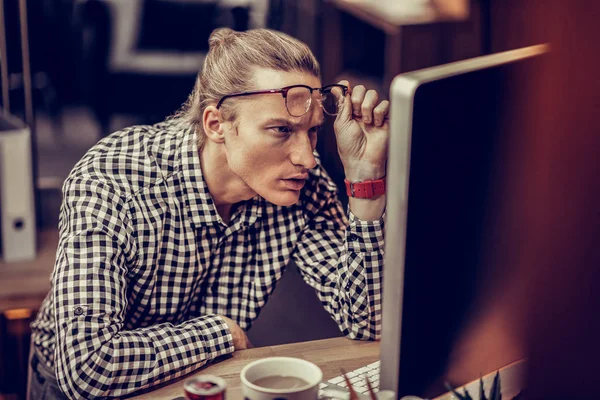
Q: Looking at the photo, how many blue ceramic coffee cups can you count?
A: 0